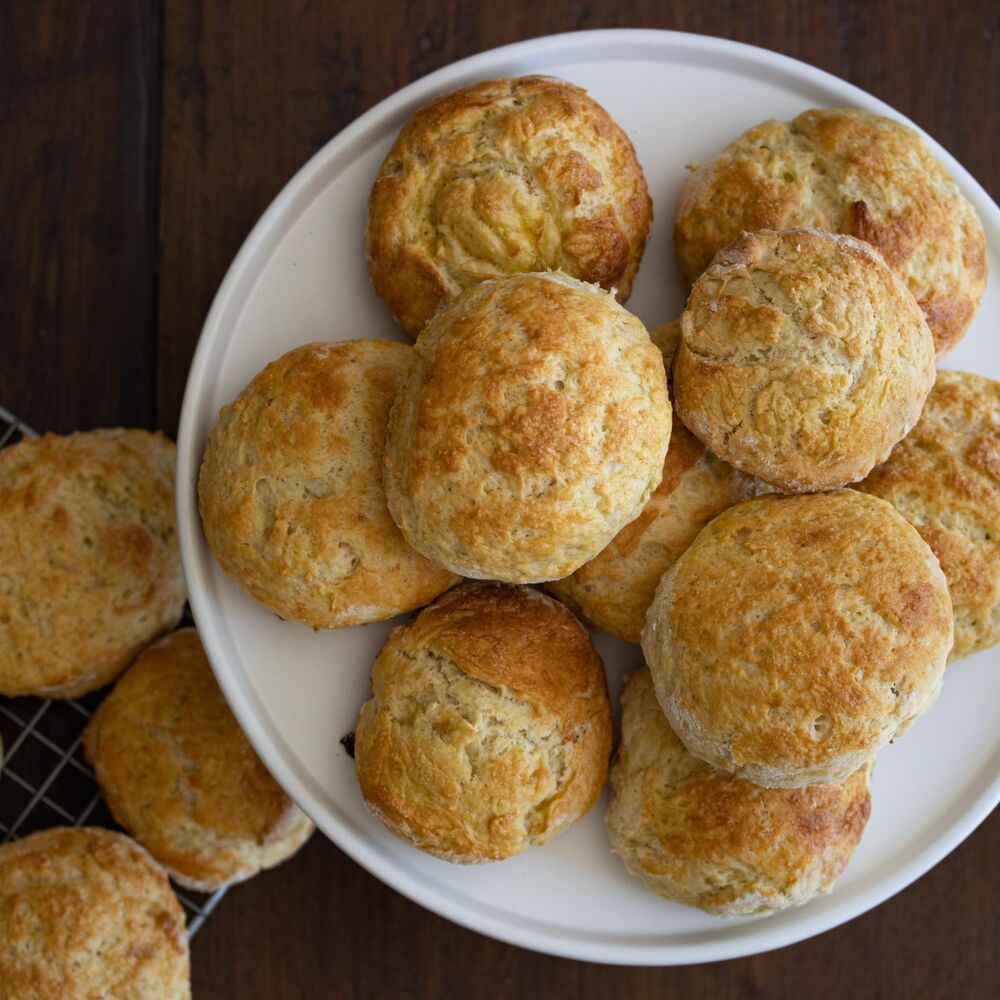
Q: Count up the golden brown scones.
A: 13